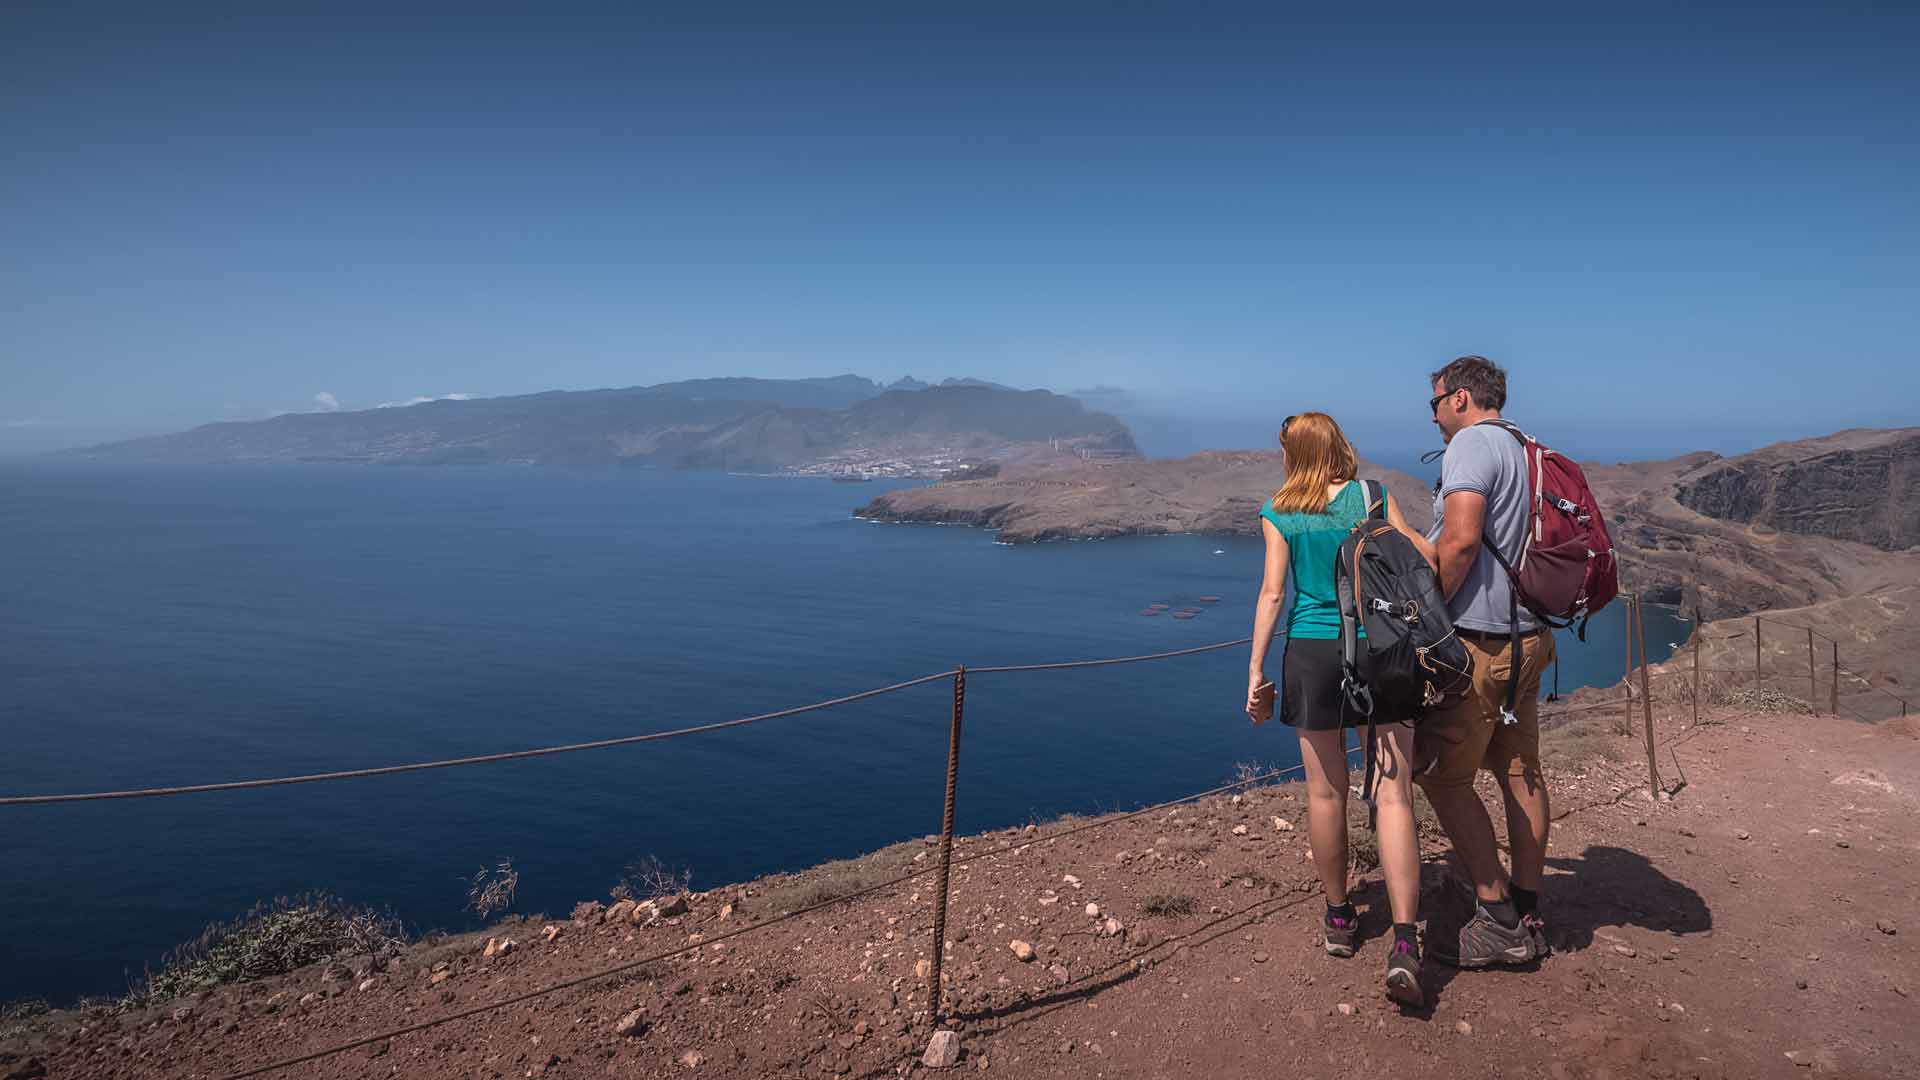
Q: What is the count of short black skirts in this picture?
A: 1